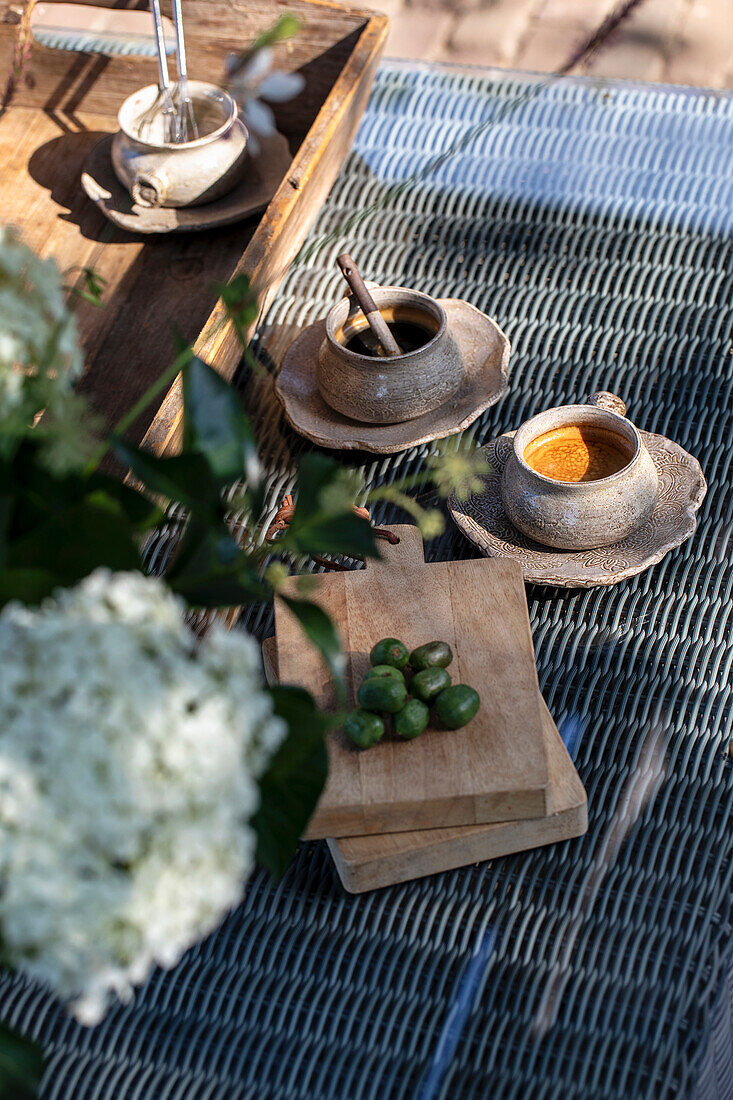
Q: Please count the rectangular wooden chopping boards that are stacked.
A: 2